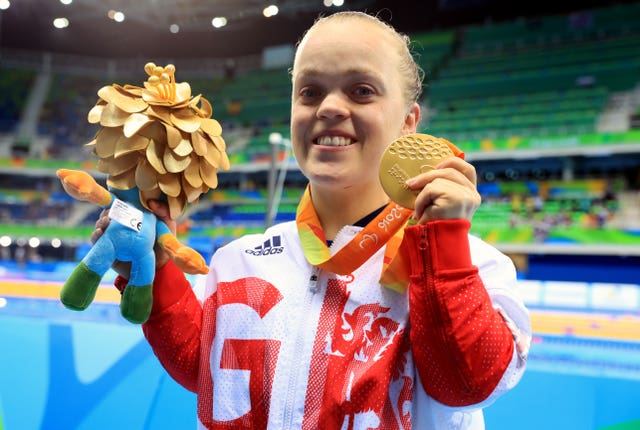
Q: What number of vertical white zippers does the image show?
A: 1